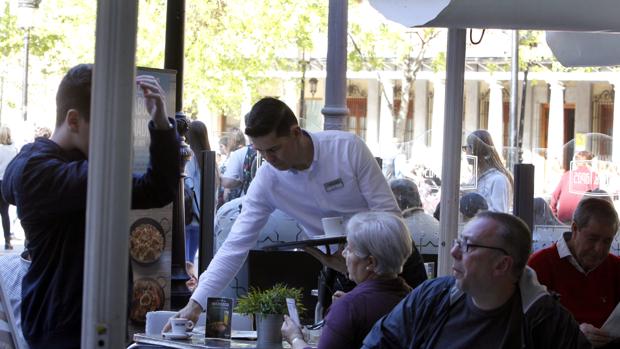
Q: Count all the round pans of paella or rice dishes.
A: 2